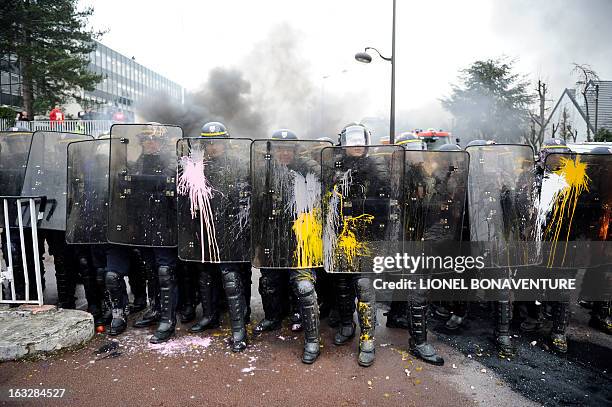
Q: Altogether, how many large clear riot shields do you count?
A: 10